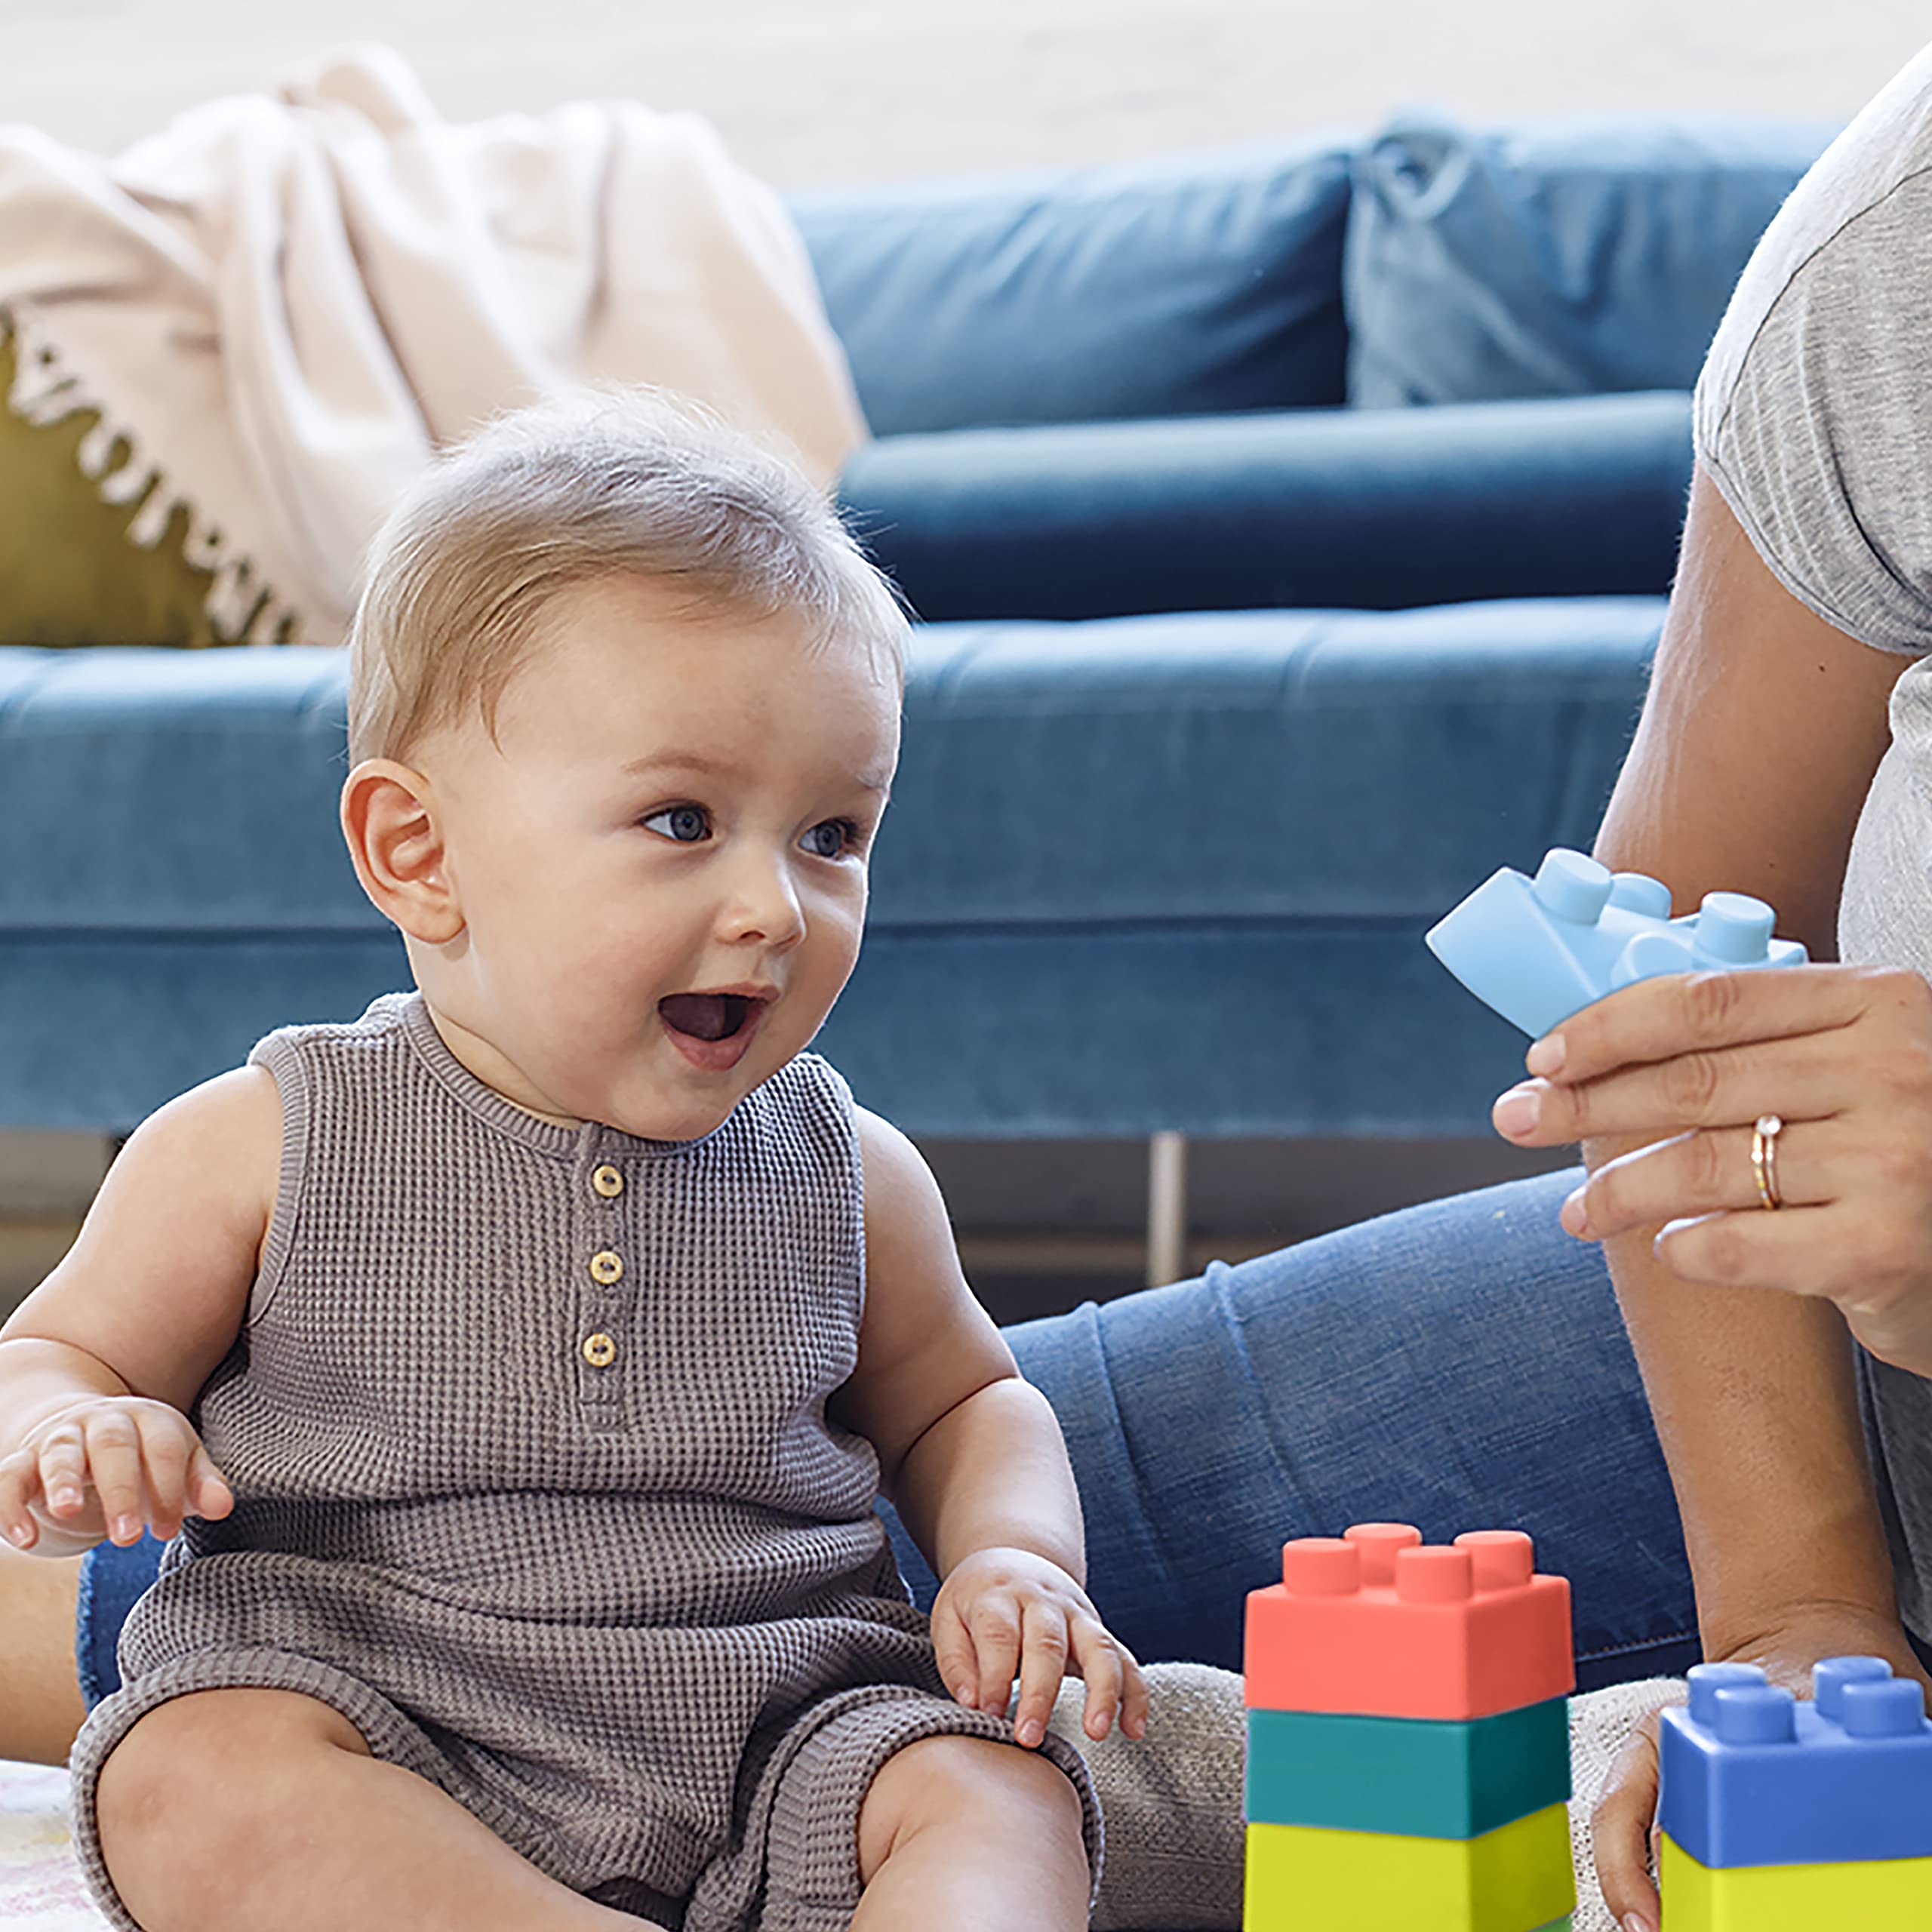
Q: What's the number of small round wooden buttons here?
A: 3